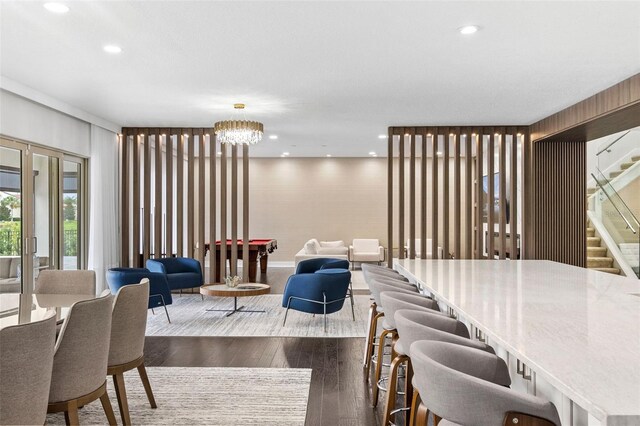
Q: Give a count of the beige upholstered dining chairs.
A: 4